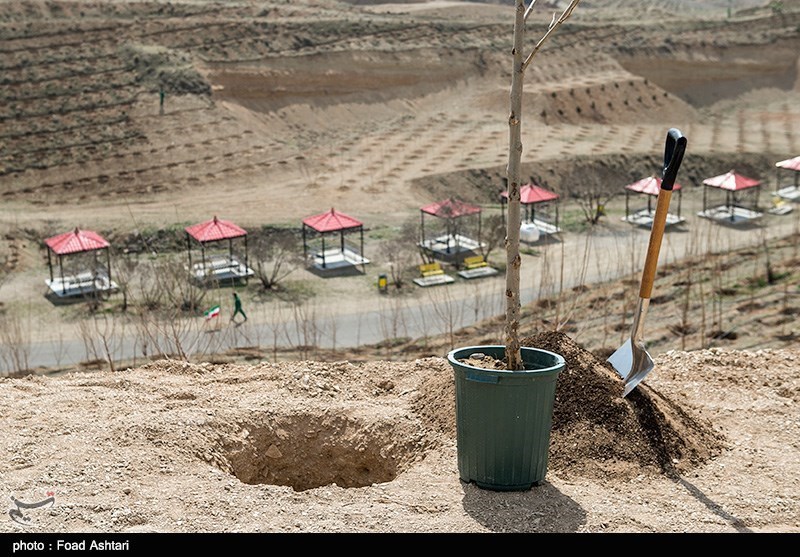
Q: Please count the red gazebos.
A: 8